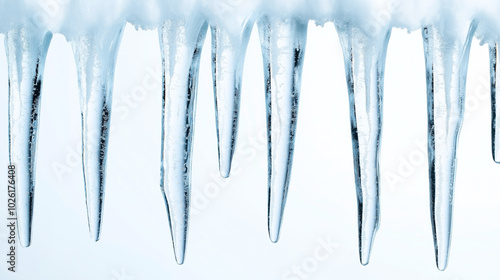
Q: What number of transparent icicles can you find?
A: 8